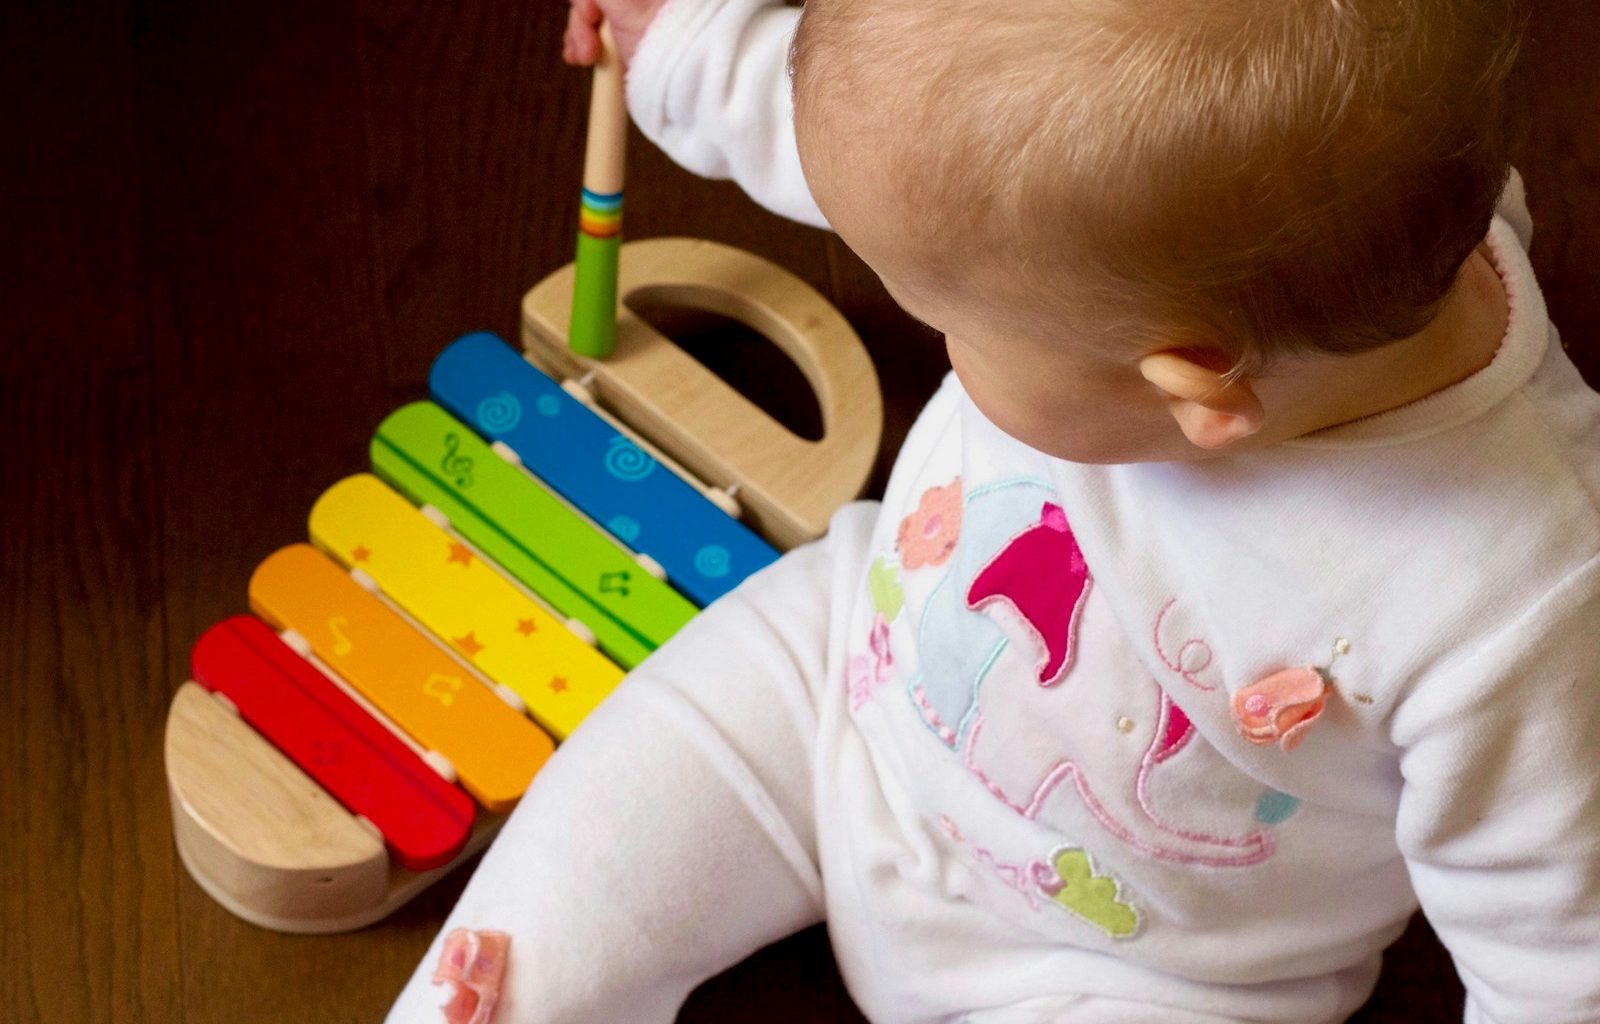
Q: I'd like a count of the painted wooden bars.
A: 5